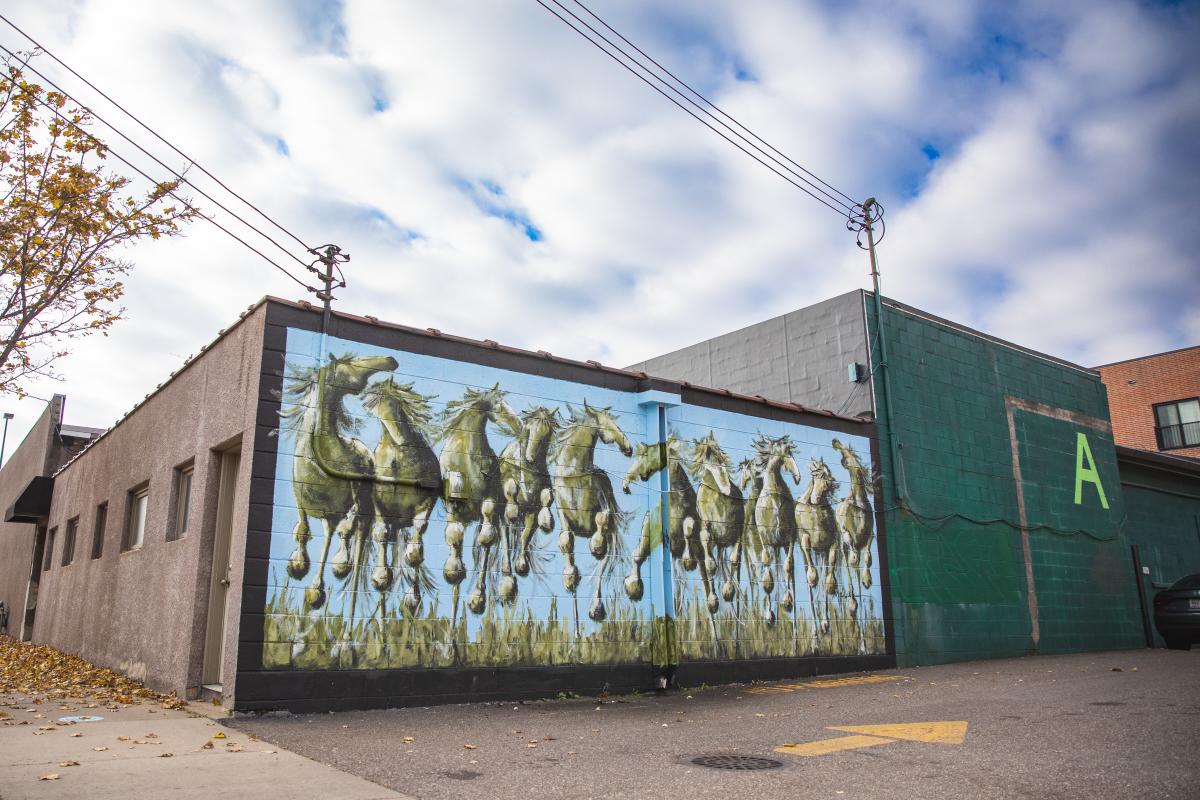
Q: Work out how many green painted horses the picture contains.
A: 11